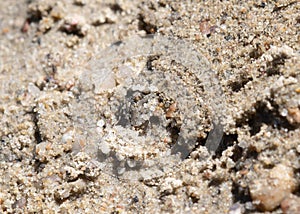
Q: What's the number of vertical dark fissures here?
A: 1